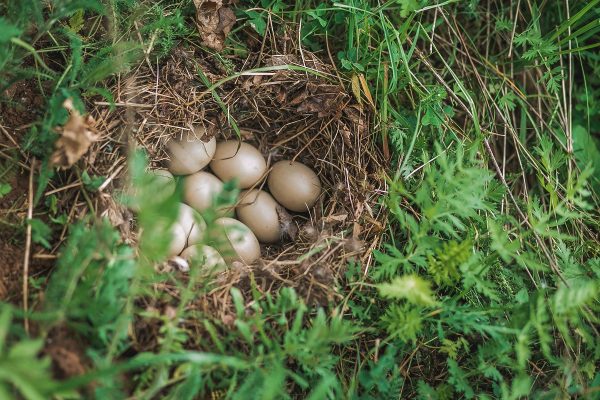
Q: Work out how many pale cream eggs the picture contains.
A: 10